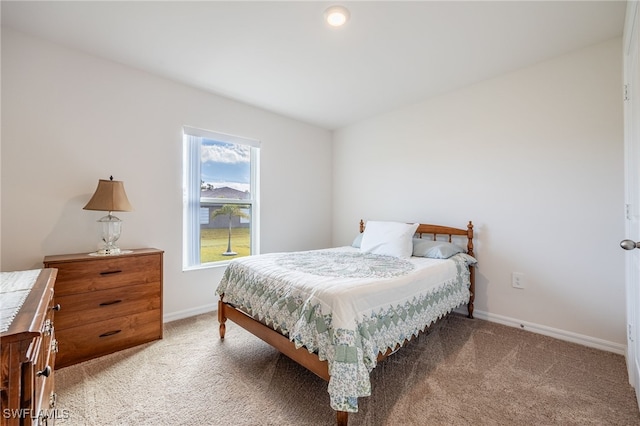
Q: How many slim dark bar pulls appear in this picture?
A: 3